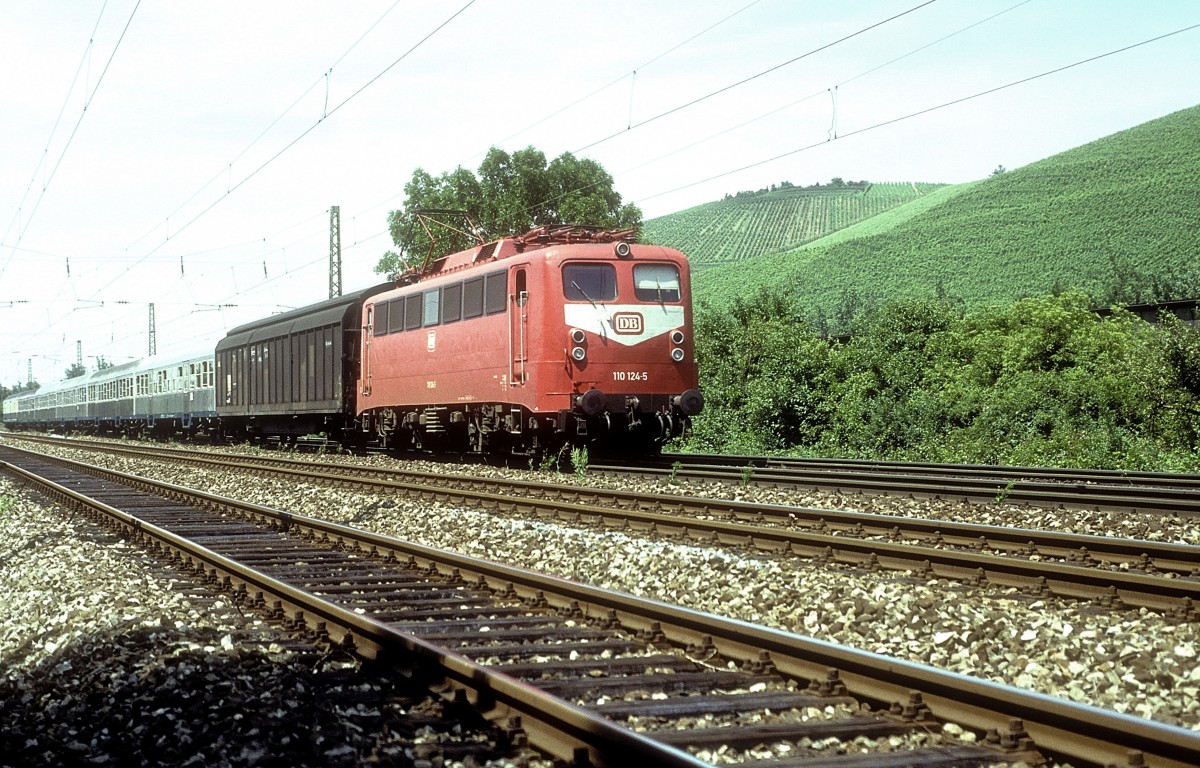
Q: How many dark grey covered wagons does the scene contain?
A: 1